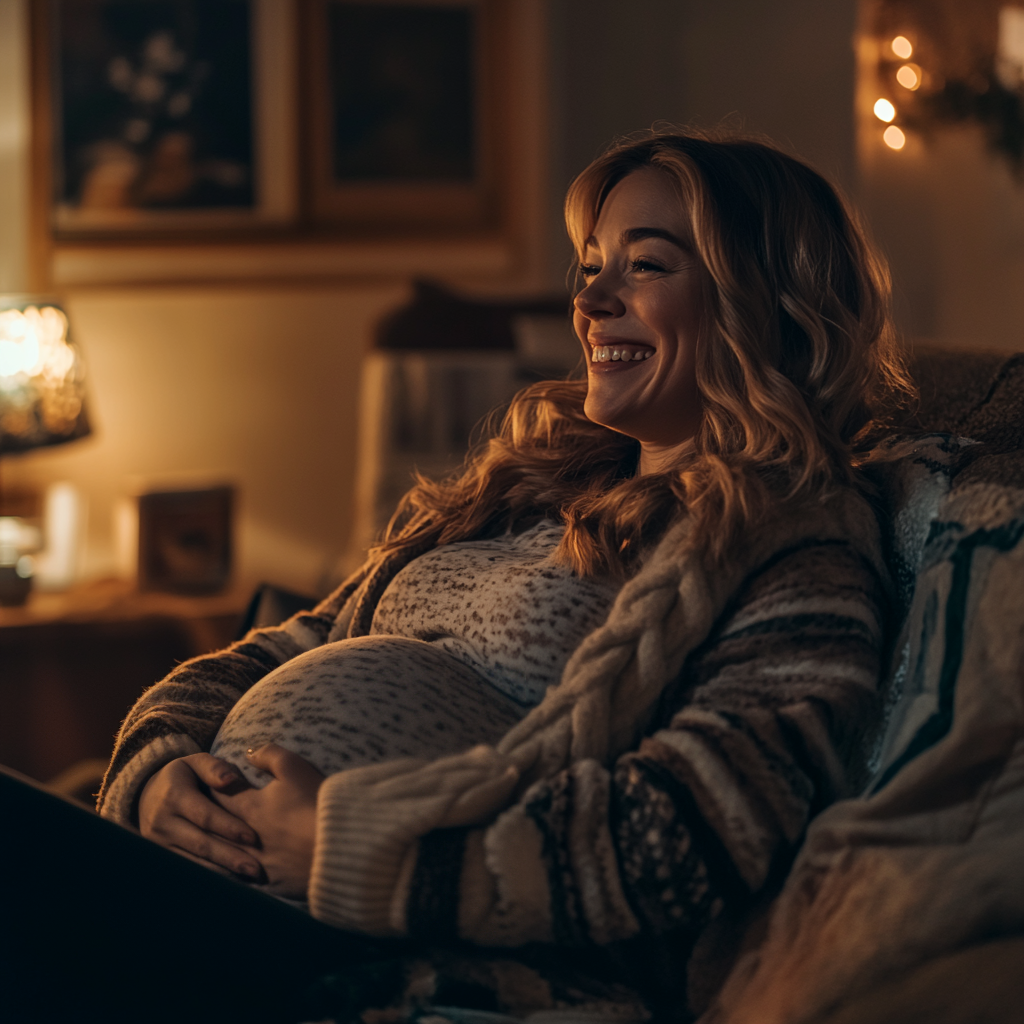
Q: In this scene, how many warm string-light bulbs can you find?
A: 4